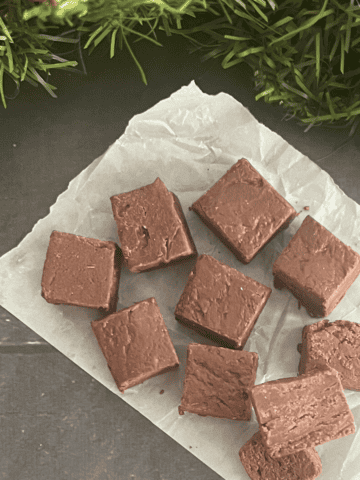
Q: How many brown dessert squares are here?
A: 10